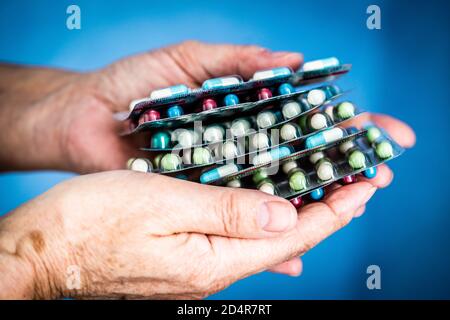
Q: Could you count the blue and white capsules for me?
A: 7